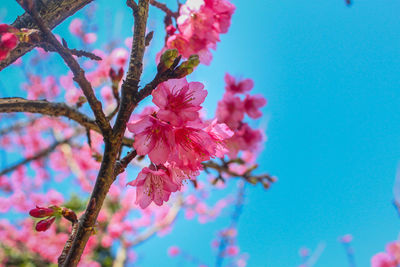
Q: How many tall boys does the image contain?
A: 0